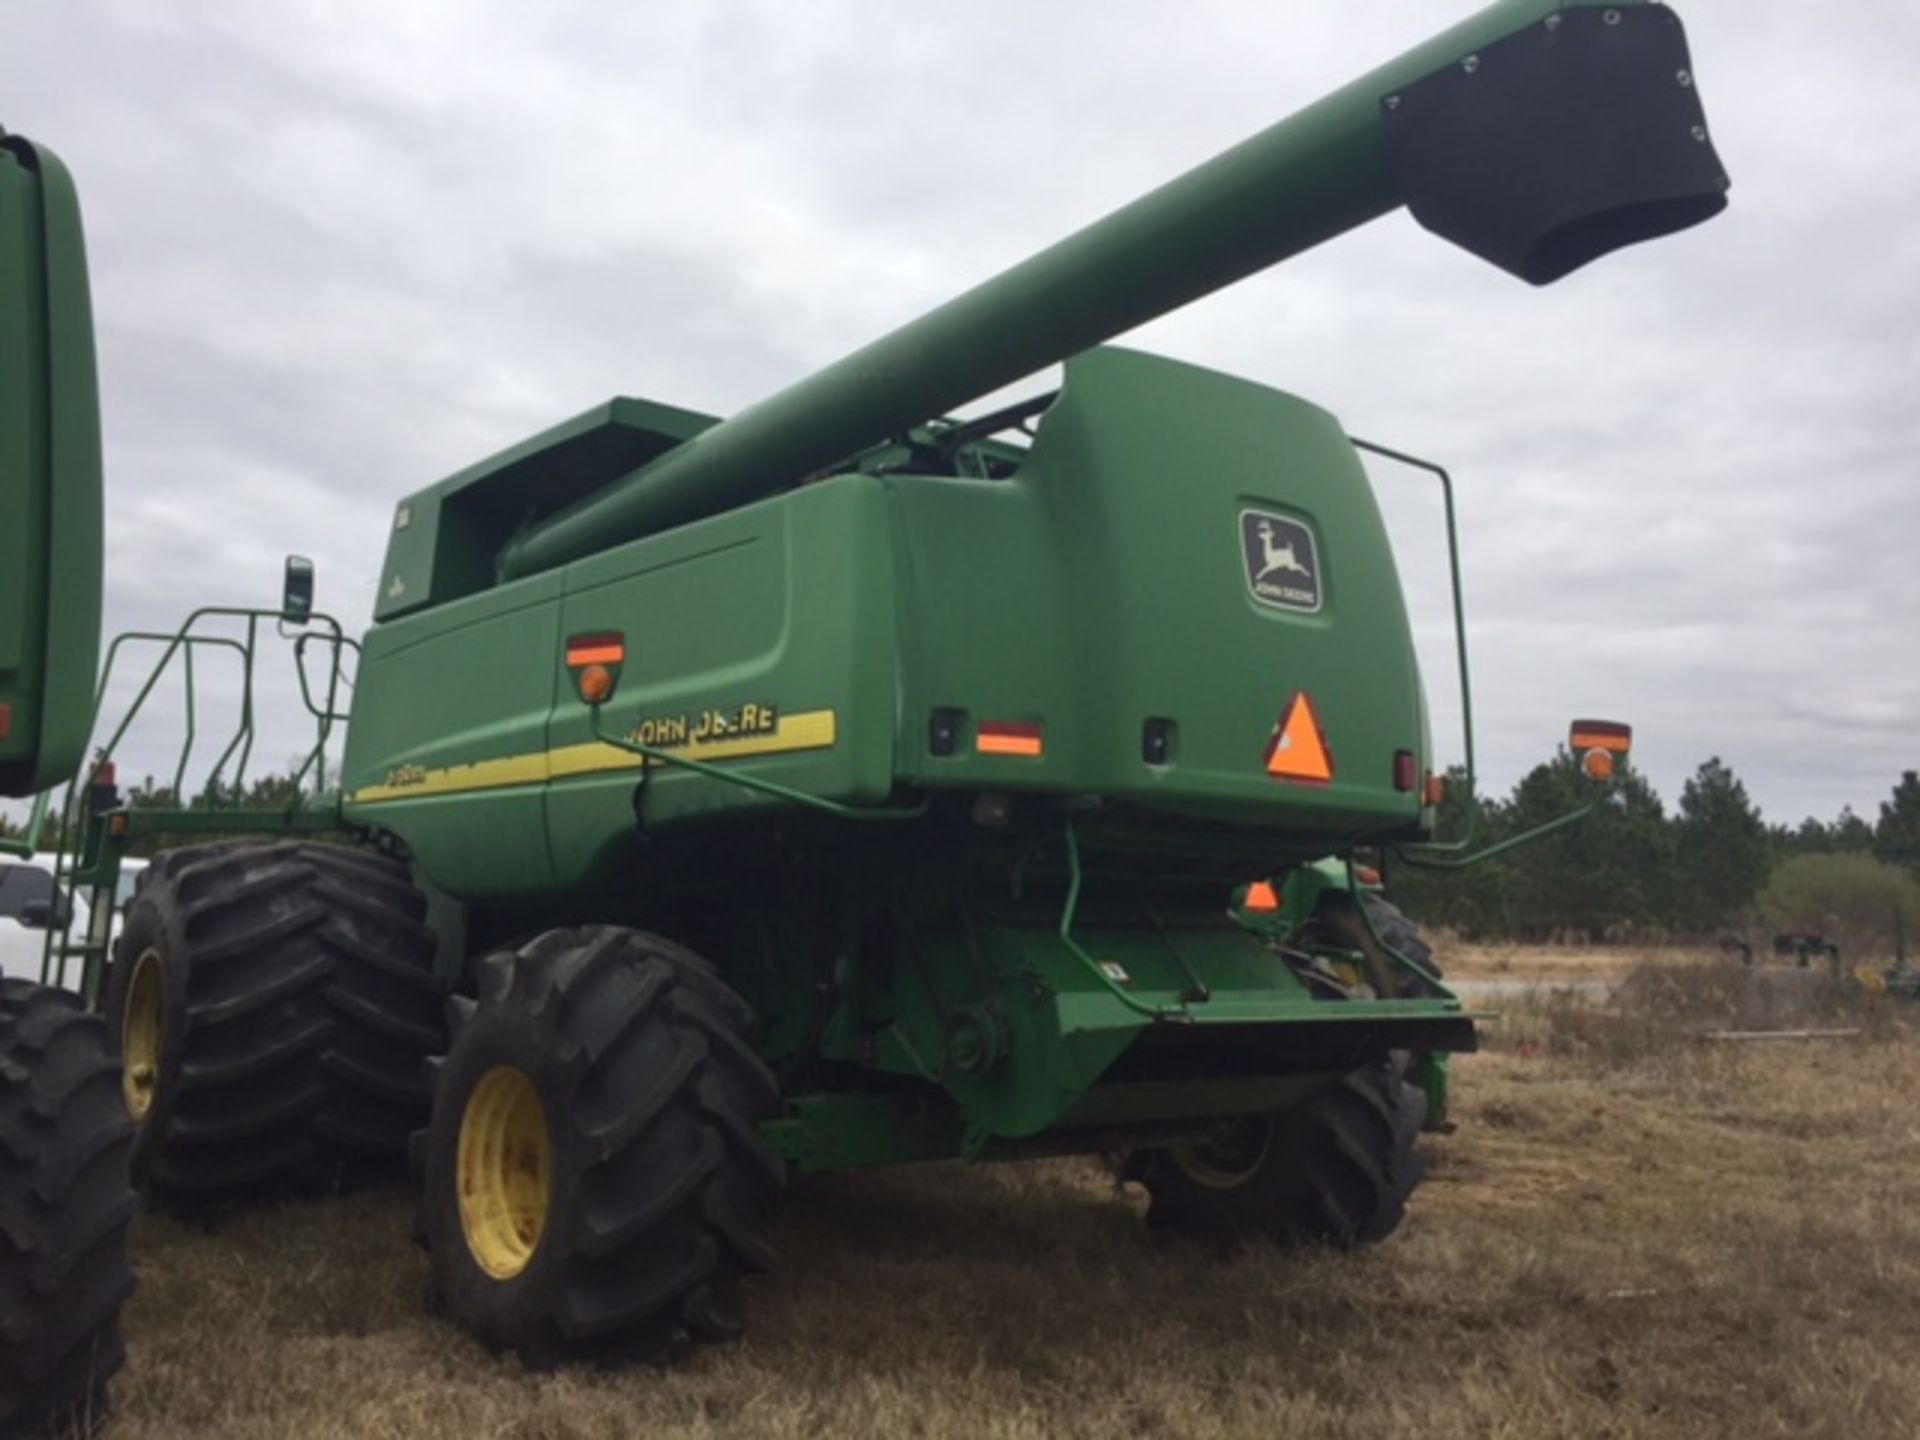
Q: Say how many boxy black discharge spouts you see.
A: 1